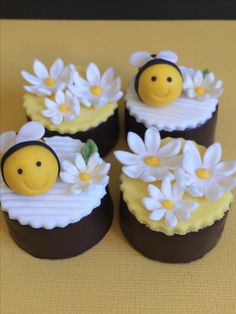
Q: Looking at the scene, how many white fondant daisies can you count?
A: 8